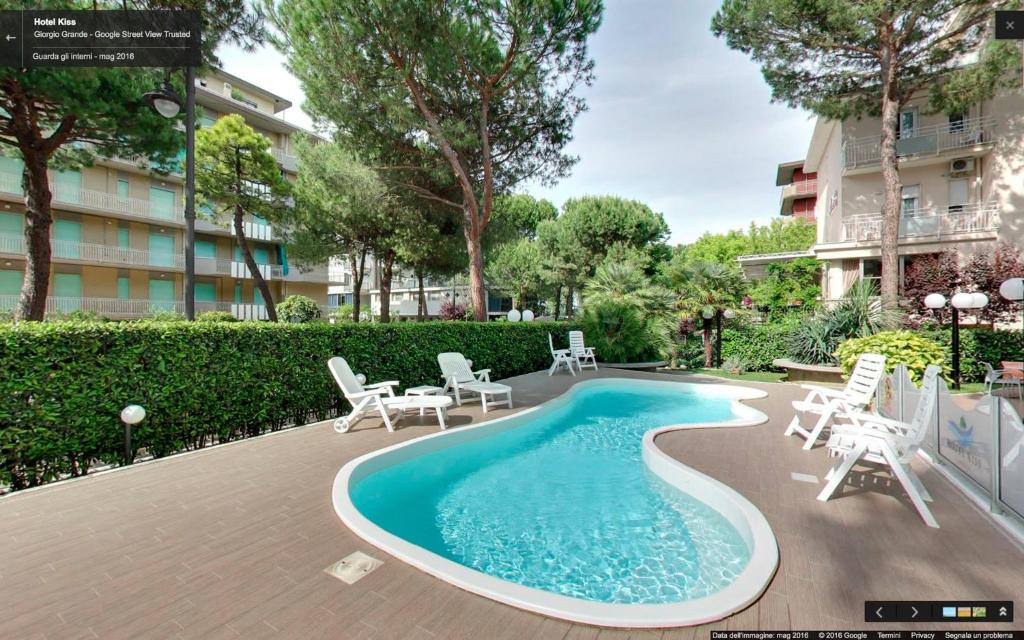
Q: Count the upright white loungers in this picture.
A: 4